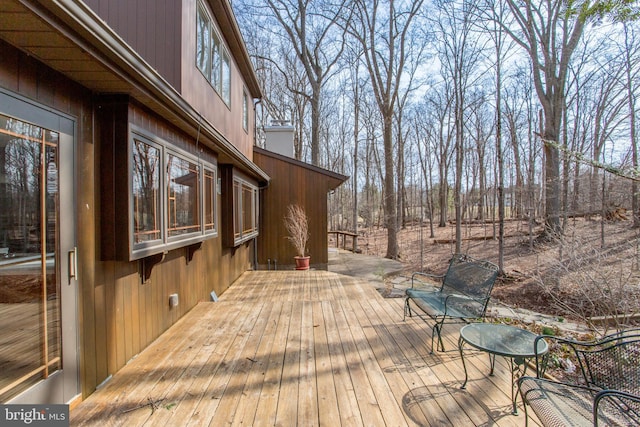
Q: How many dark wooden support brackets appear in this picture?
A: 4